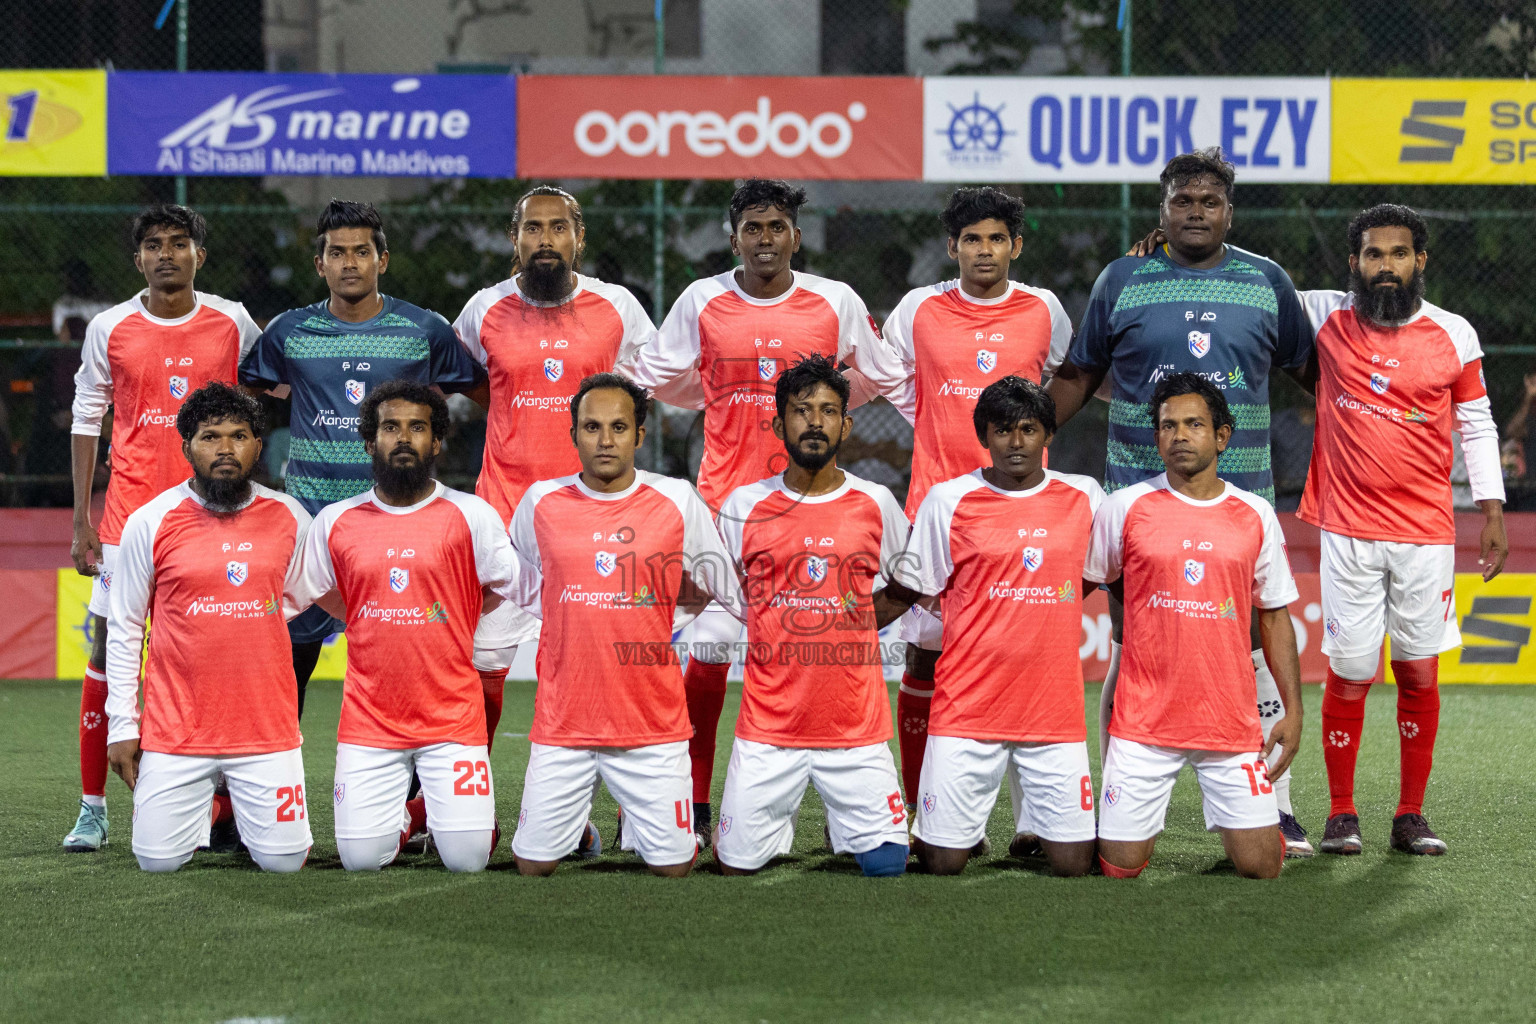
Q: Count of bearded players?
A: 5